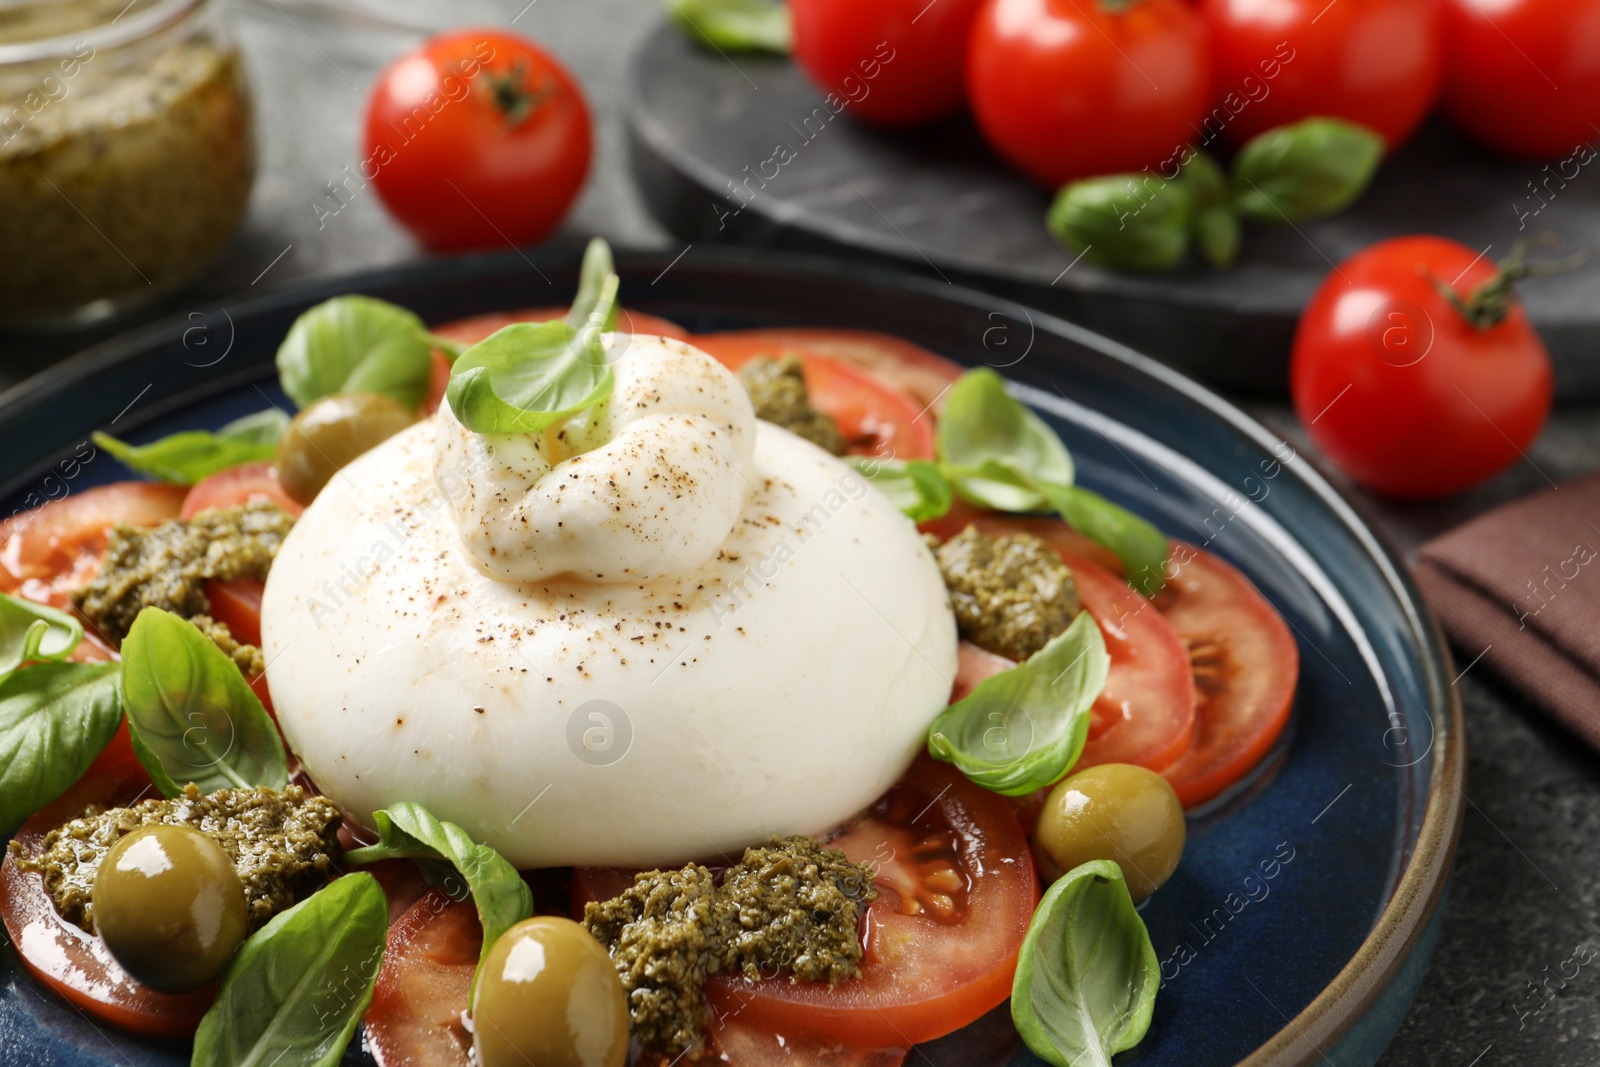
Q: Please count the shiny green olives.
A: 4